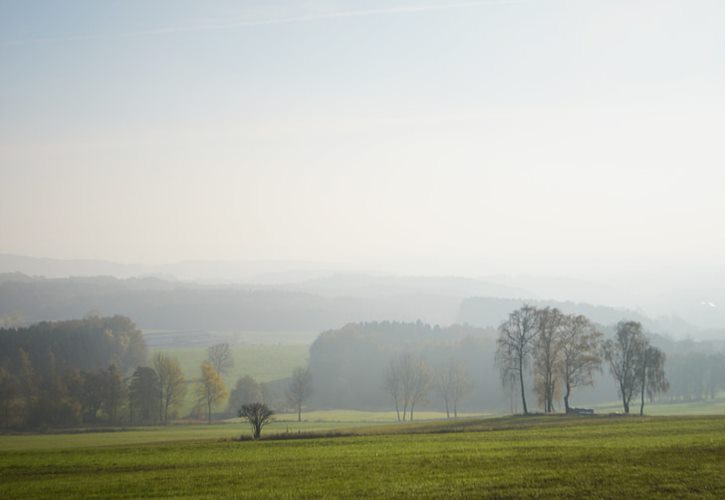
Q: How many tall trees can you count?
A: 5